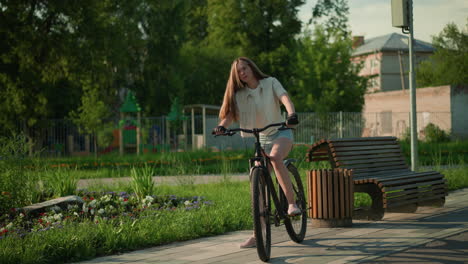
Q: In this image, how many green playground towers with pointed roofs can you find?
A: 2